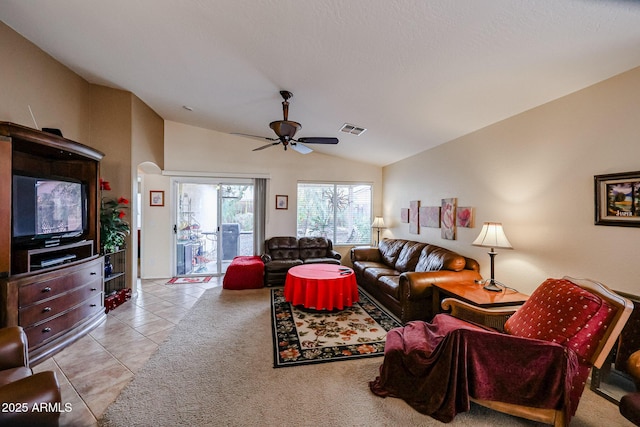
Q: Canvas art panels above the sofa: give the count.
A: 5